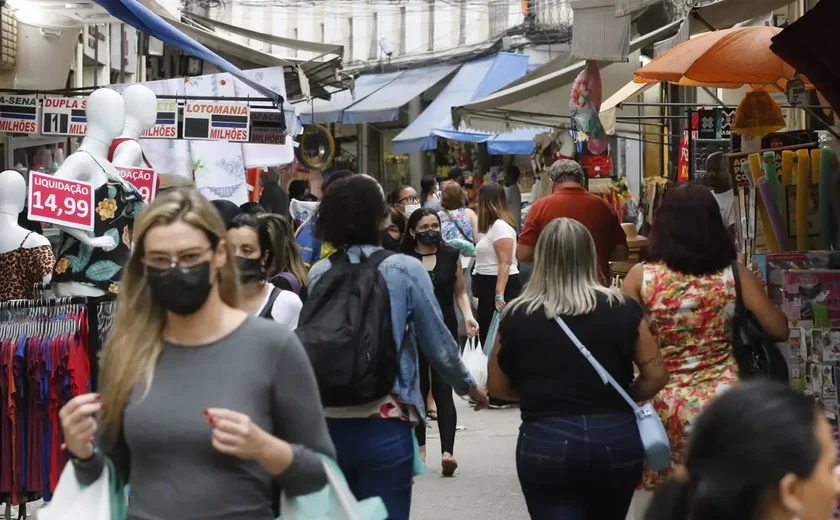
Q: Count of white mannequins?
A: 3